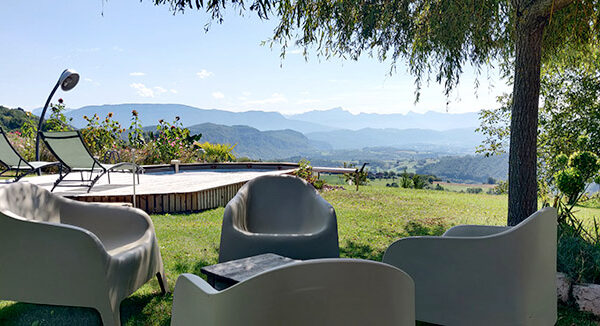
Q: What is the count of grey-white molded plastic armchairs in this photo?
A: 4